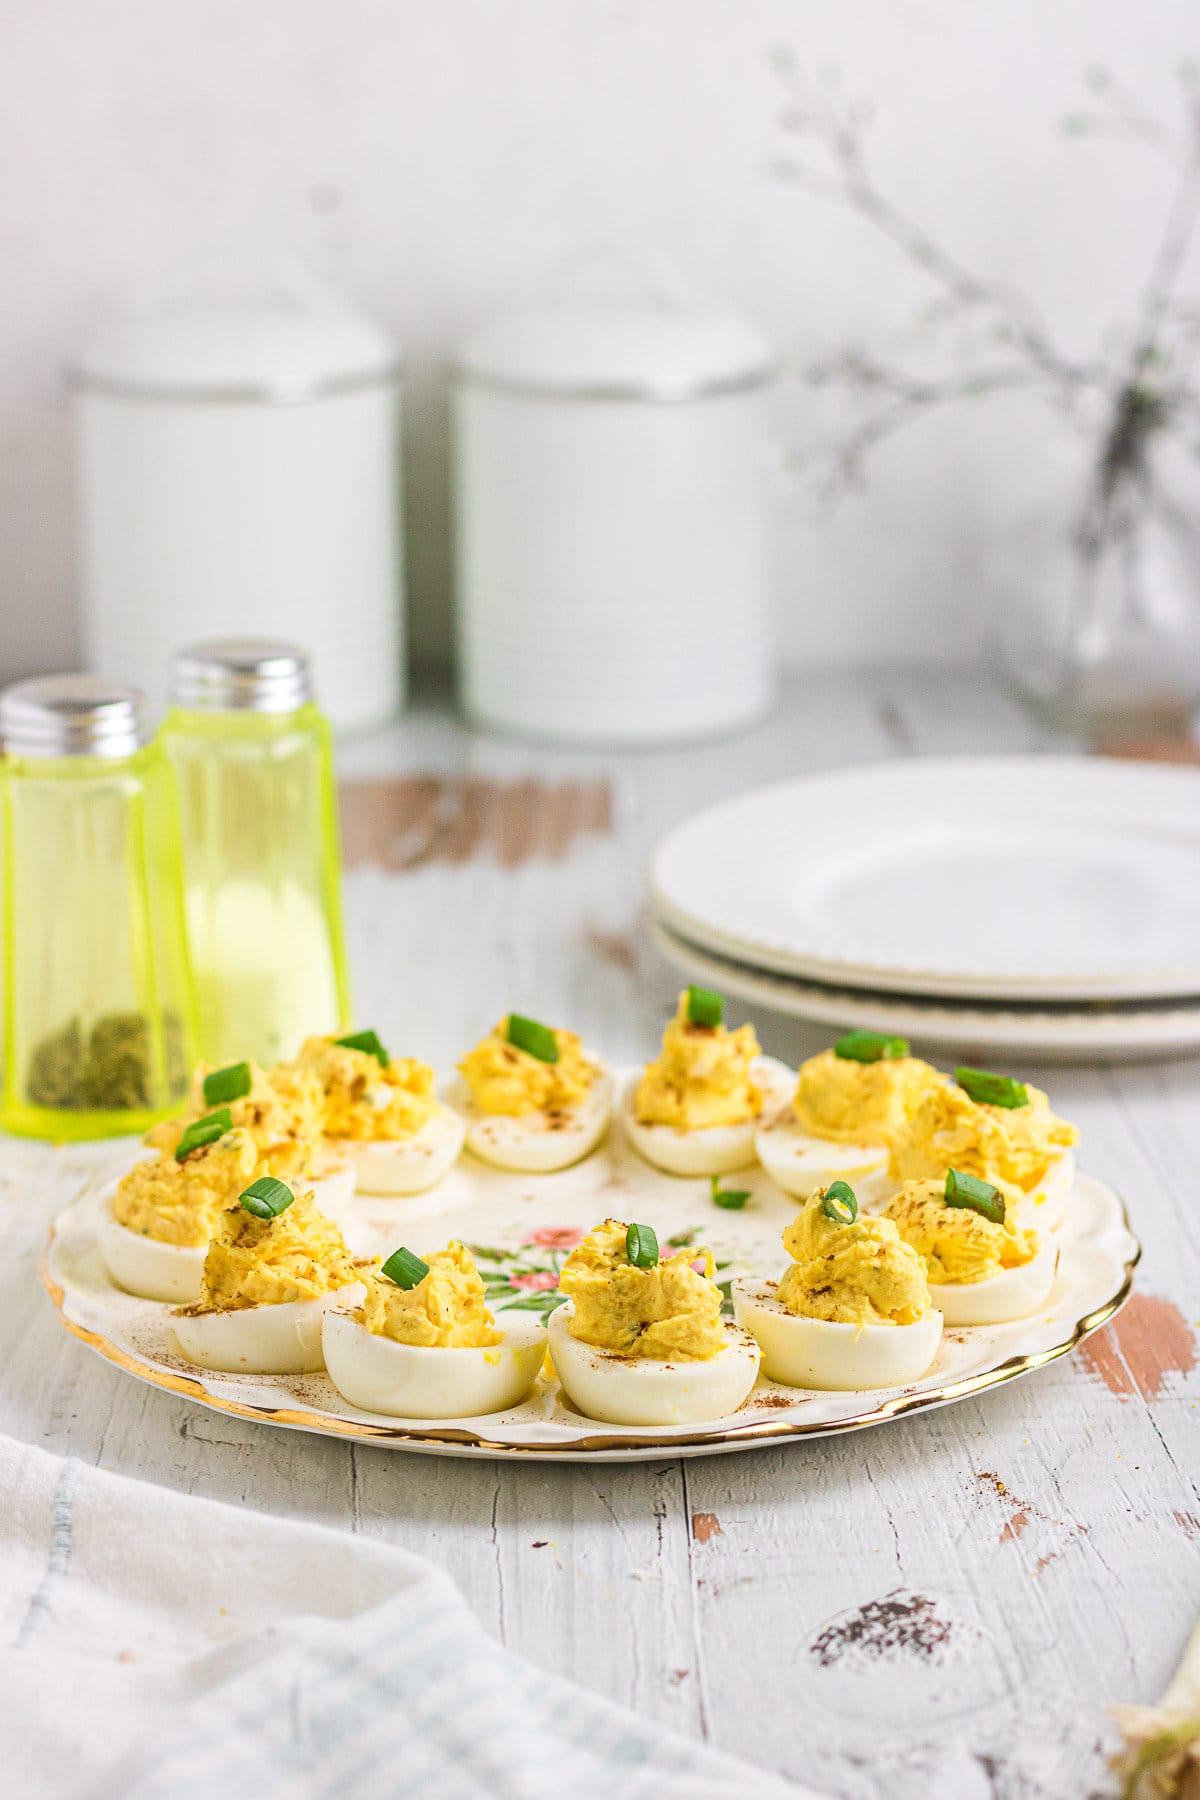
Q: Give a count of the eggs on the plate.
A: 12